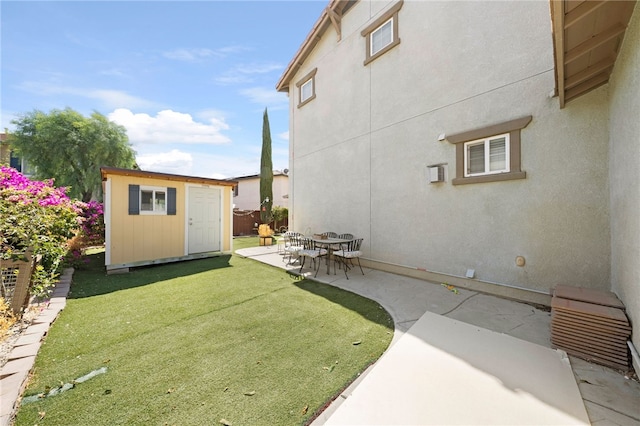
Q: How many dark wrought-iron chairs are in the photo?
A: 6